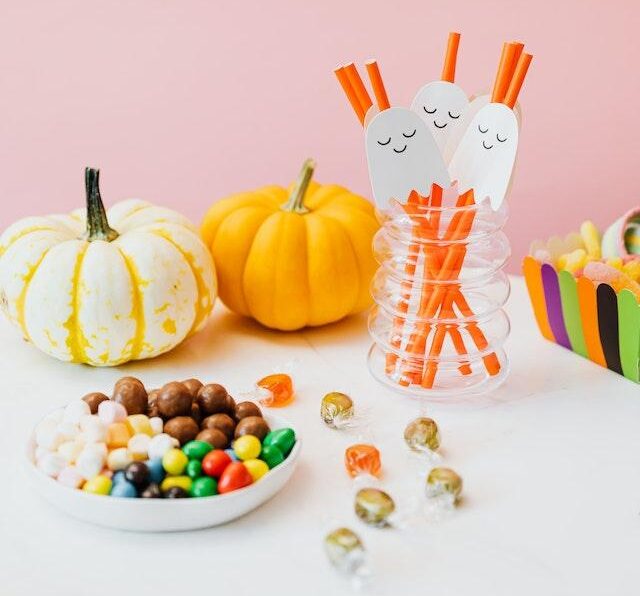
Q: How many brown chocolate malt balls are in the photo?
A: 12